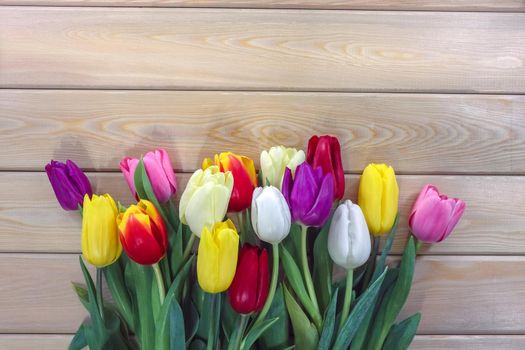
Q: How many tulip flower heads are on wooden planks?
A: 15